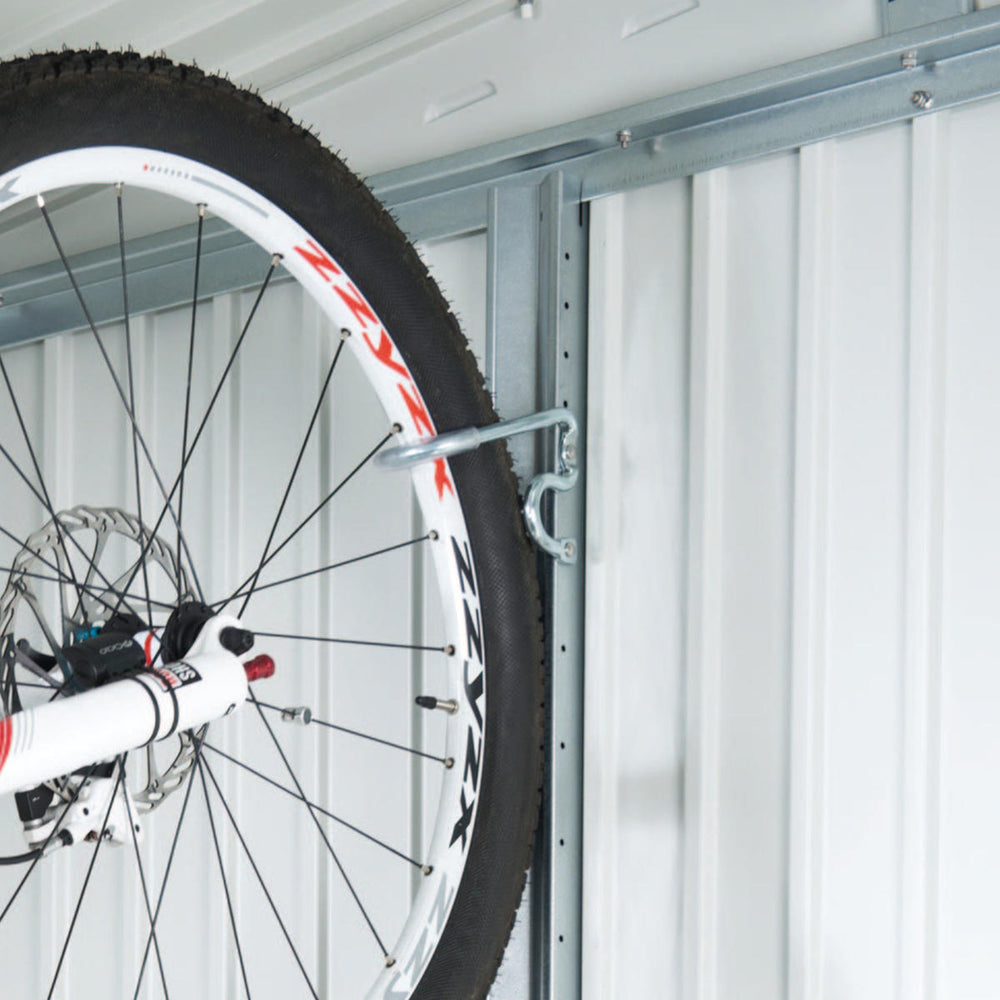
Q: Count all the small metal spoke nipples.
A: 11